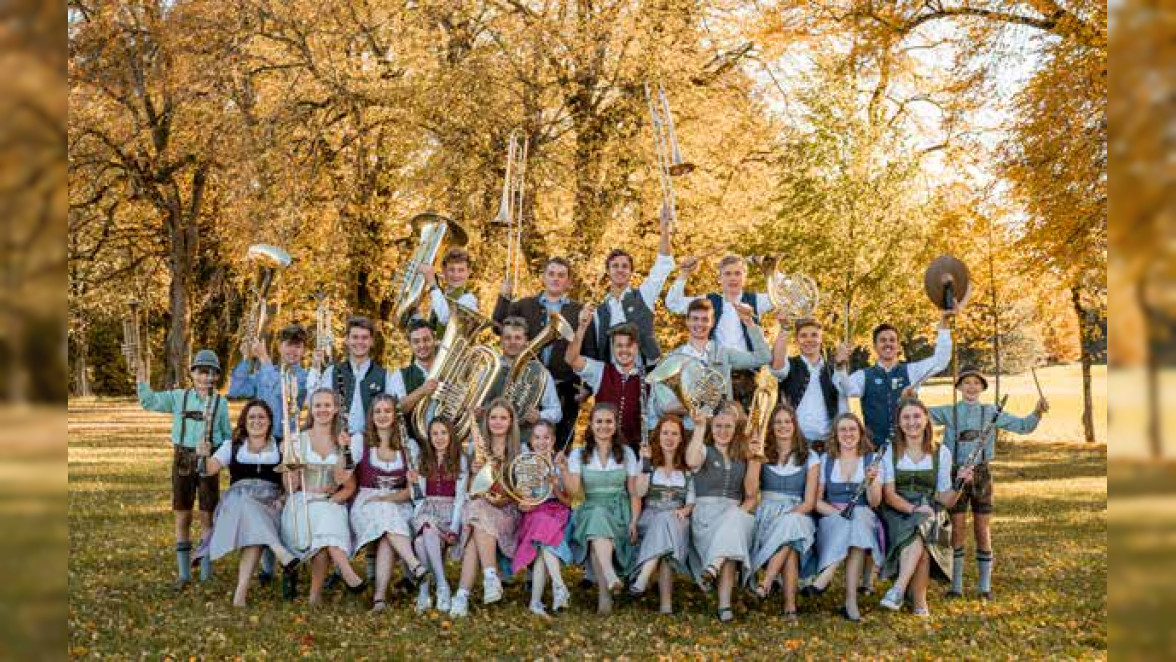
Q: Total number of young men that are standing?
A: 14